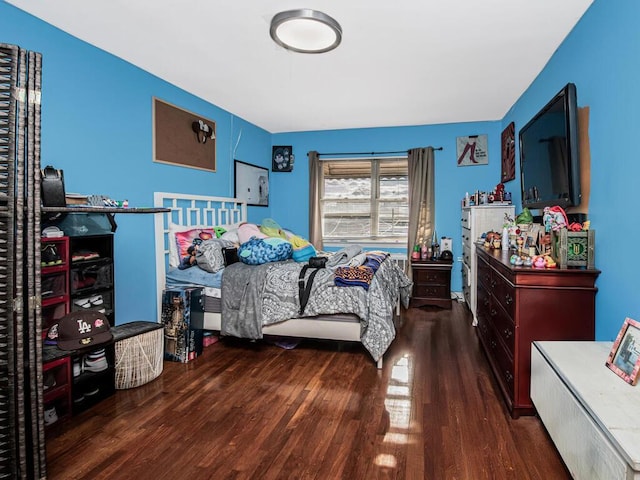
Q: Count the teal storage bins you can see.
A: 1